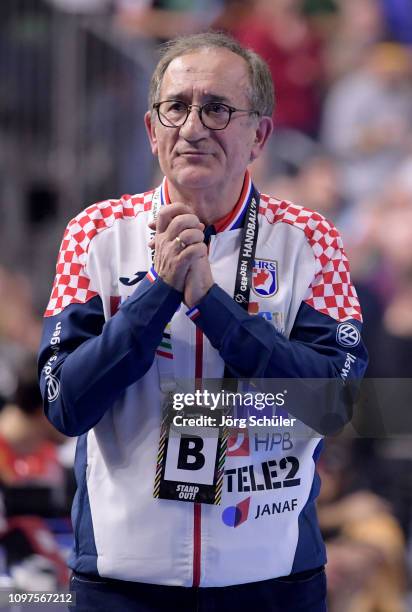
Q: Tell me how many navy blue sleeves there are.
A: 2